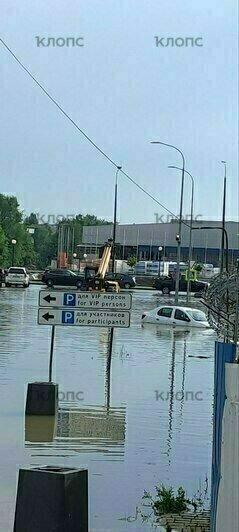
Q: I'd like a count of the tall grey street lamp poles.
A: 4